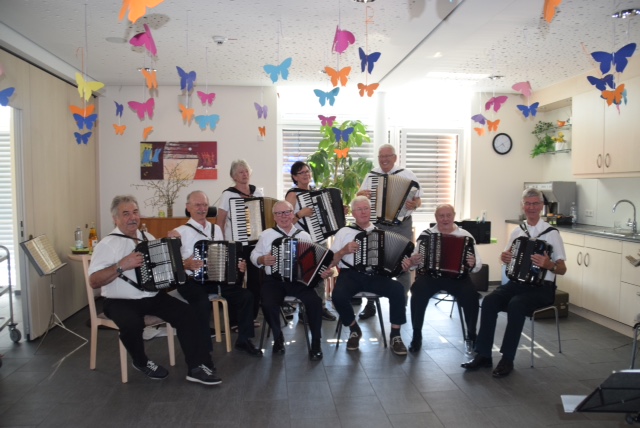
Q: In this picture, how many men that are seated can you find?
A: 6